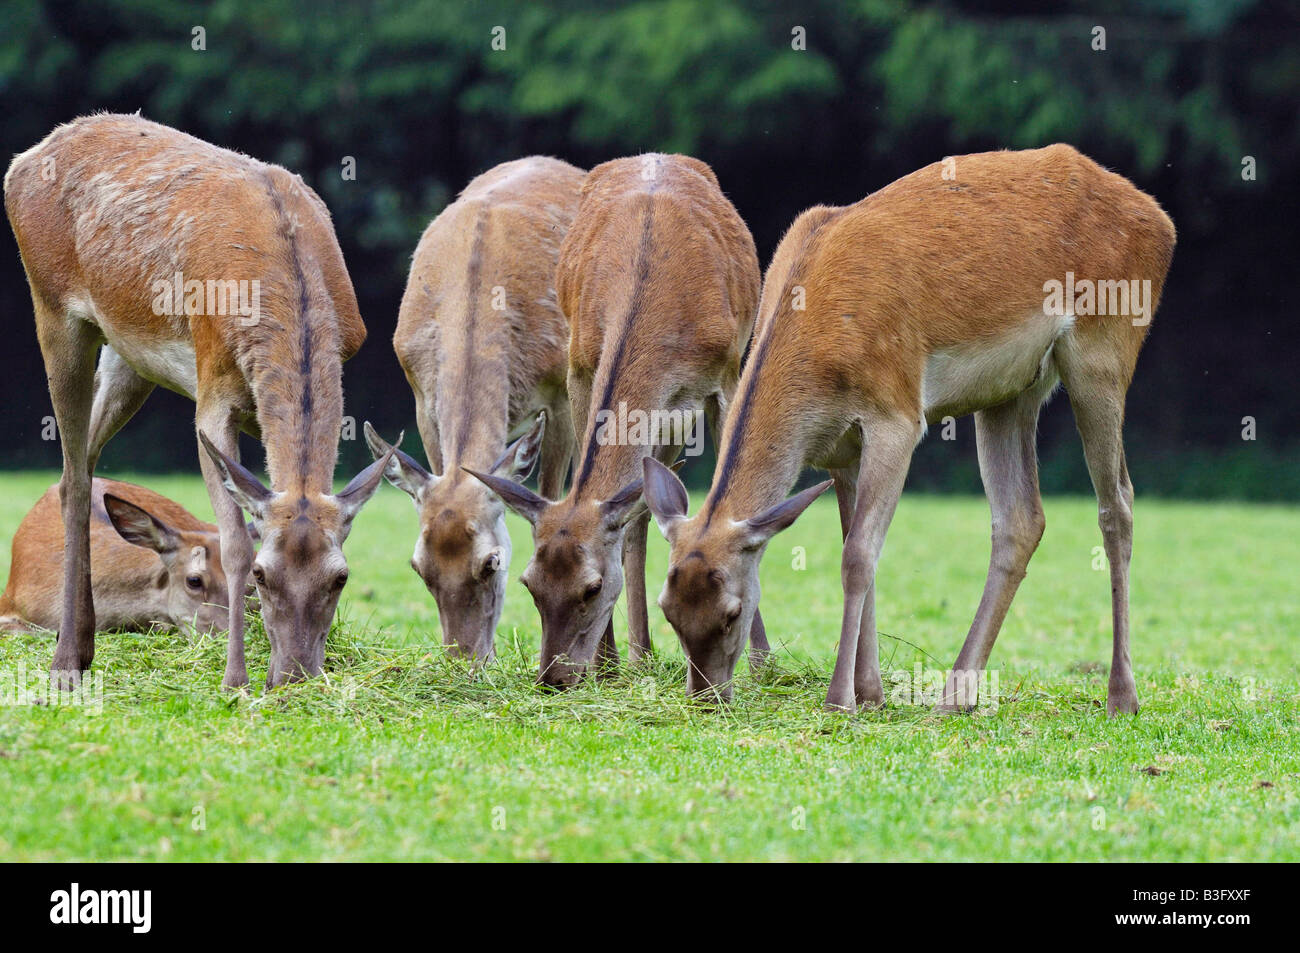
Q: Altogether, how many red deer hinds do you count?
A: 5